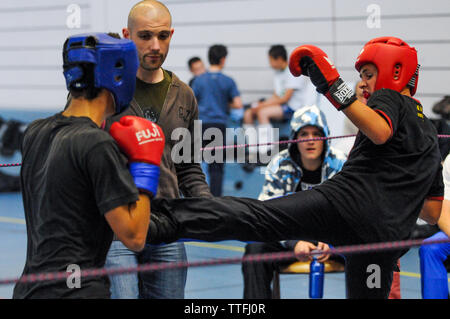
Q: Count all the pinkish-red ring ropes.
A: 2